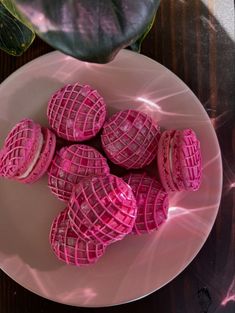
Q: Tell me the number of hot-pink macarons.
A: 8